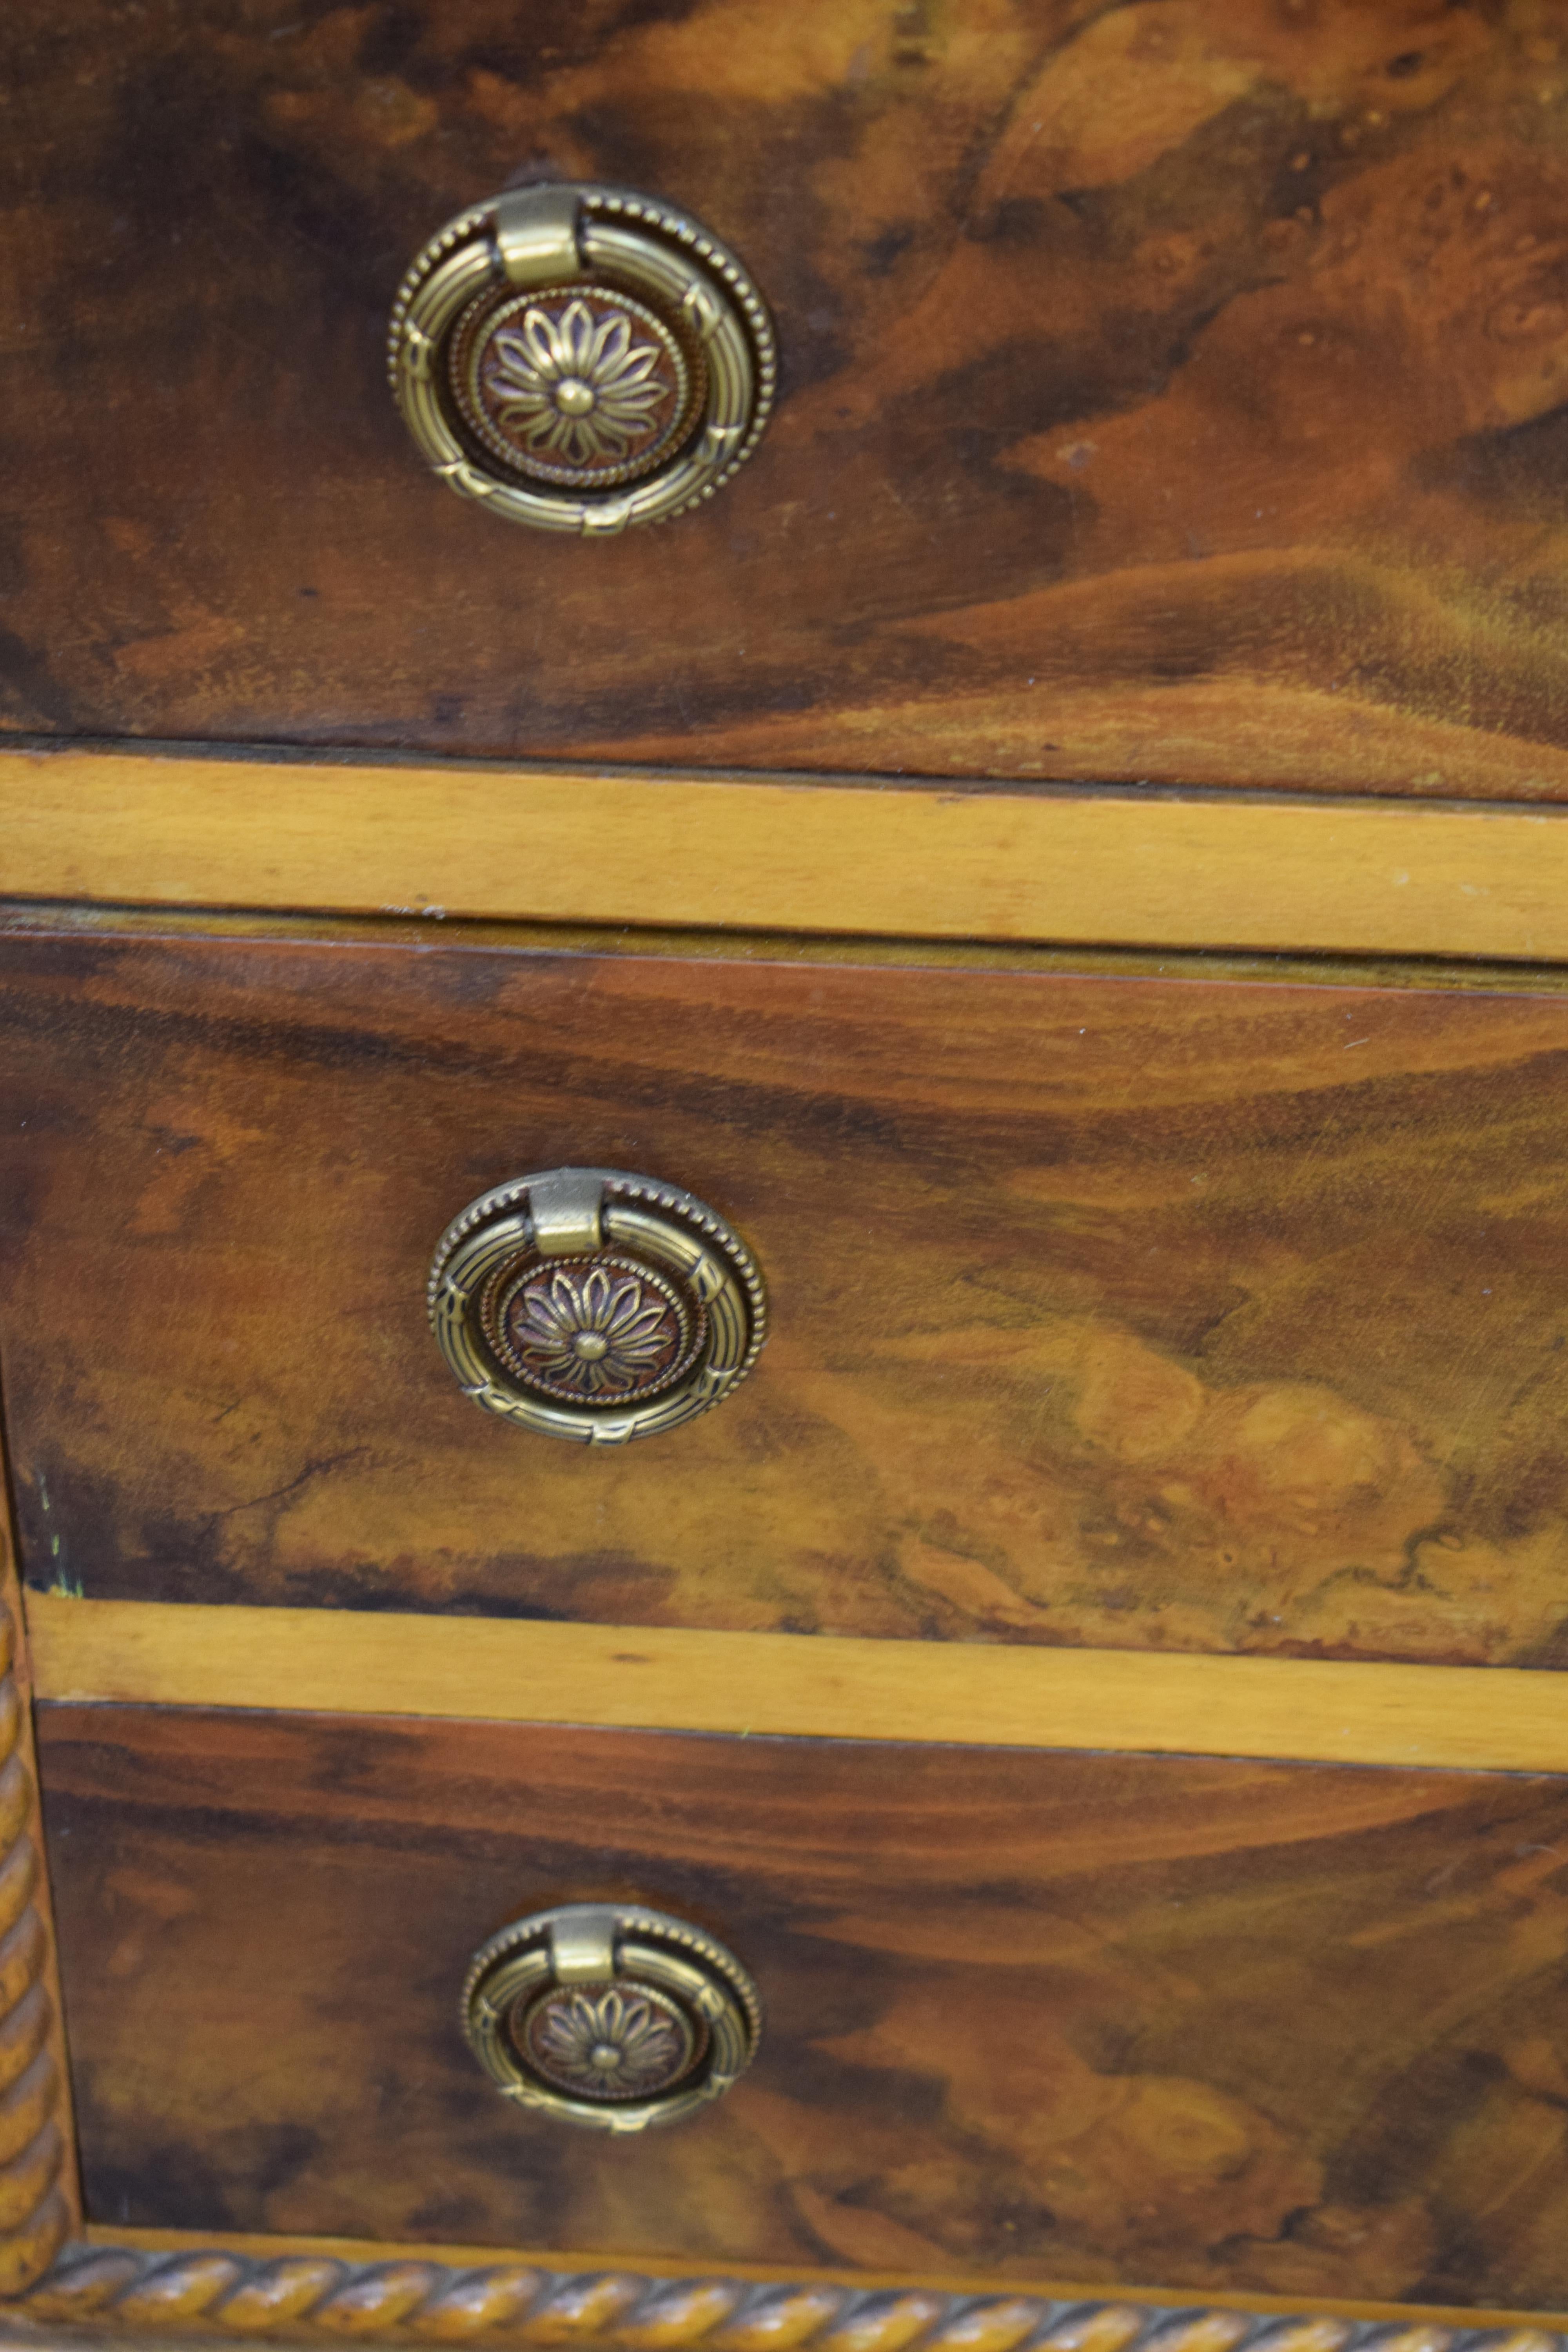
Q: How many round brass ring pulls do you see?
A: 3